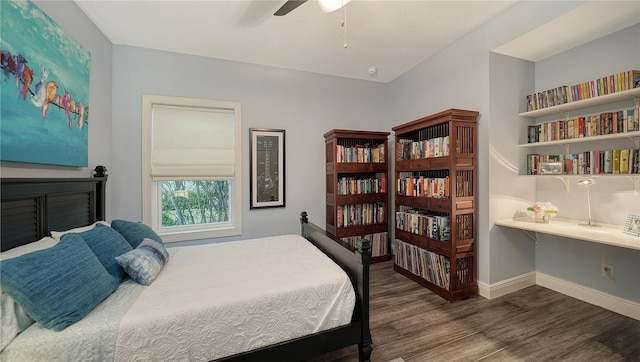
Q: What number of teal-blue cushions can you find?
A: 3